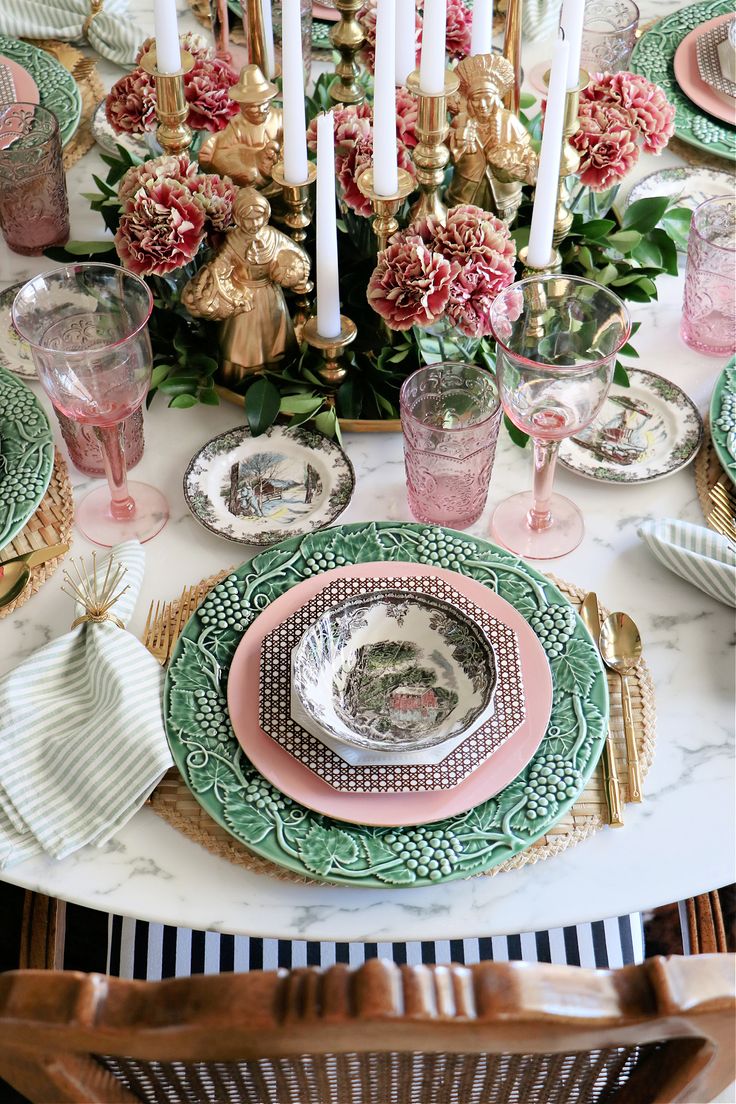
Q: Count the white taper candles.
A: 10